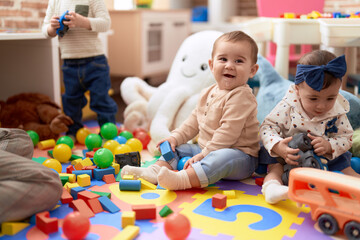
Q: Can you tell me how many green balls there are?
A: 6